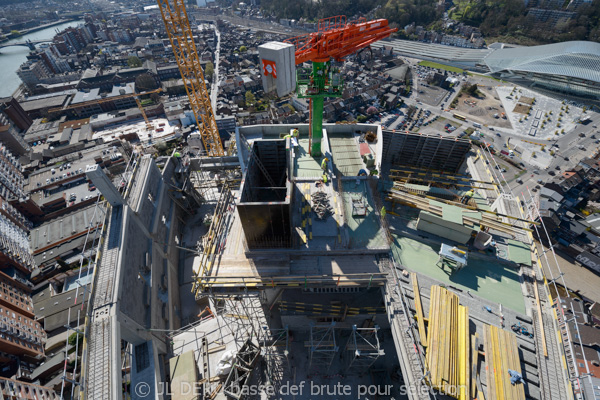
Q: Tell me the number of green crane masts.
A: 1